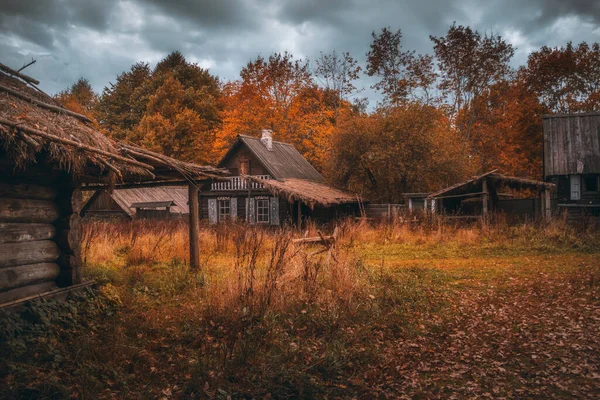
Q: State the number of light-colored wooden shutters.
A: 4